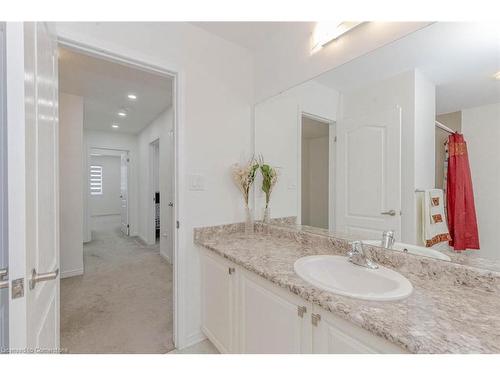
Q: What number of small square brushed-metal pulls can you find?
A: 3